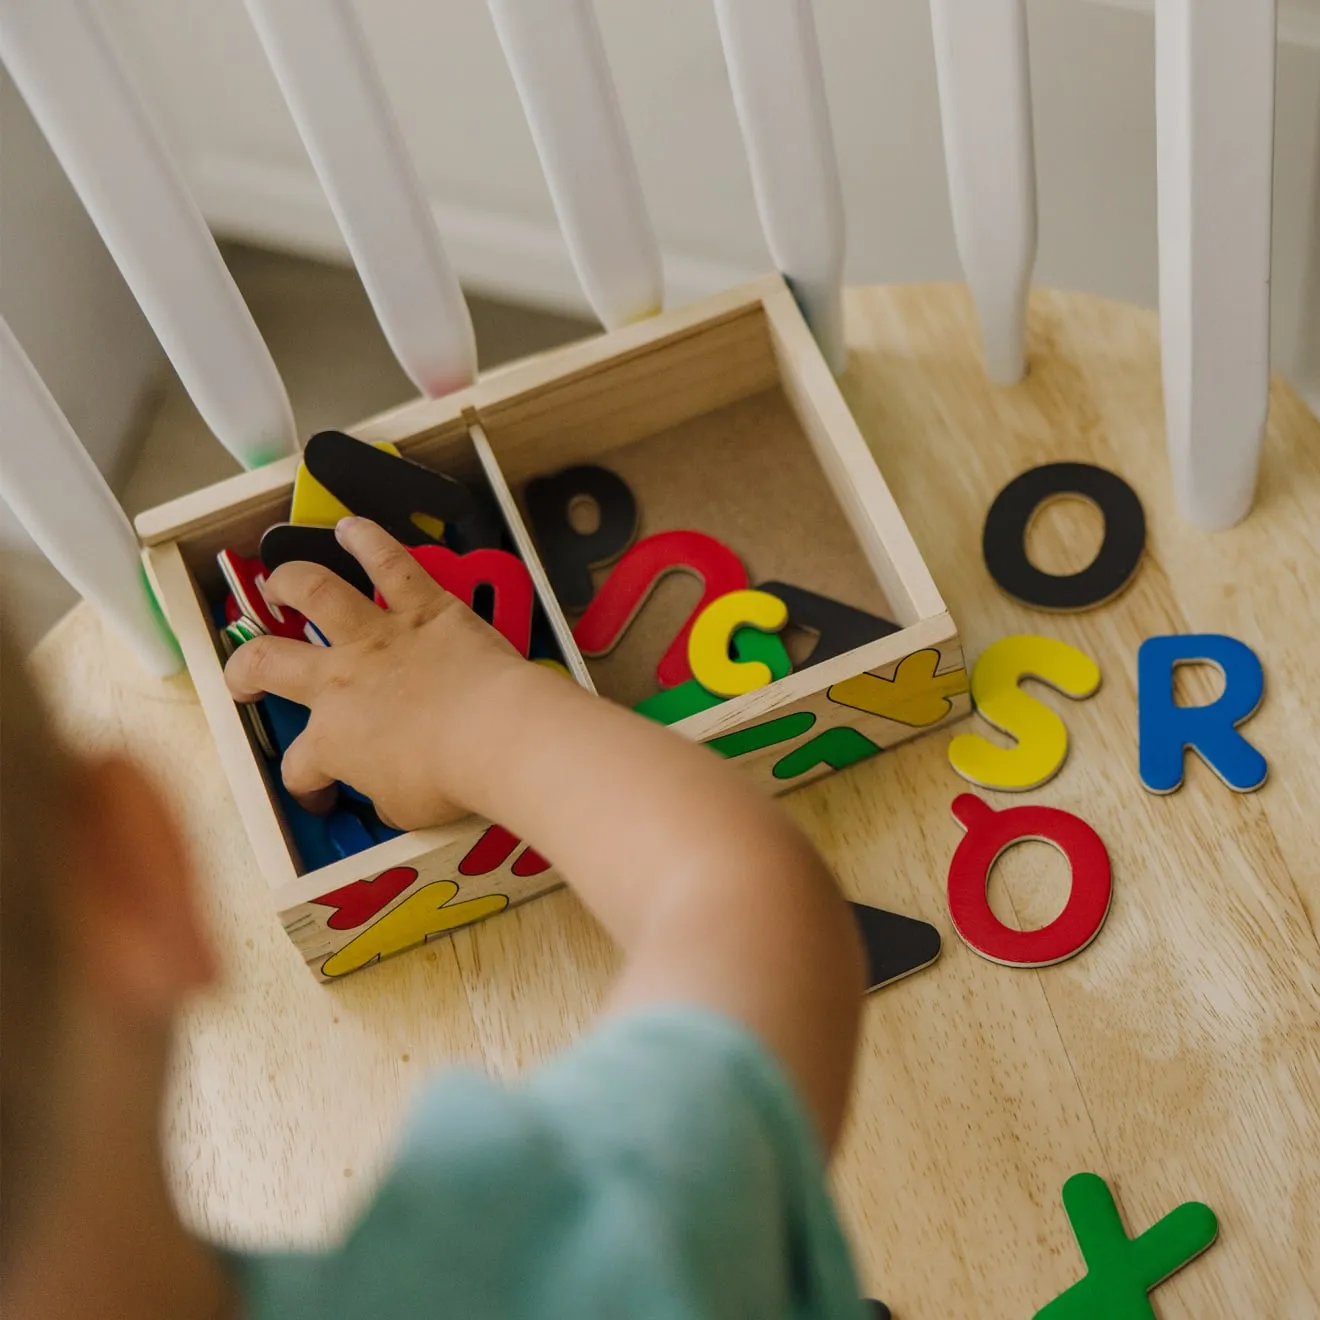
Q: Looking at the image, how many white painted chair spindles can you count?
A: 7